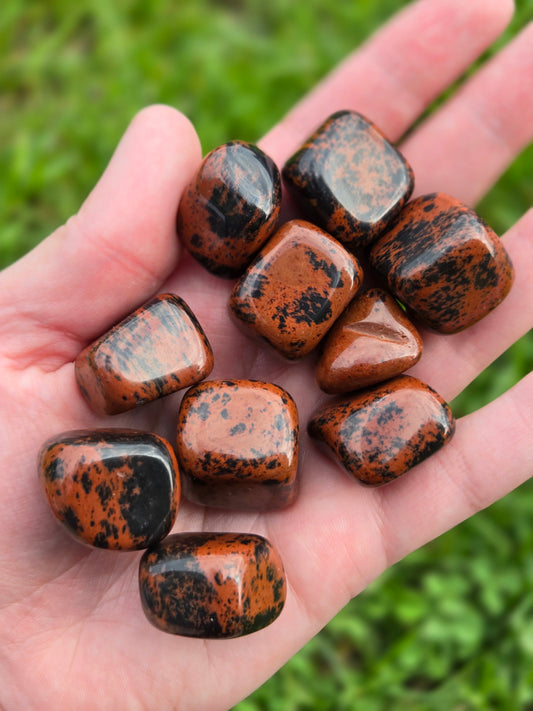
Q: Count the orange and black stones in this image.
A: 10